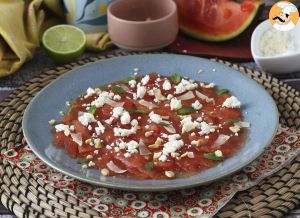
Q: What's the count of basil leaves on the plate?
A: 12